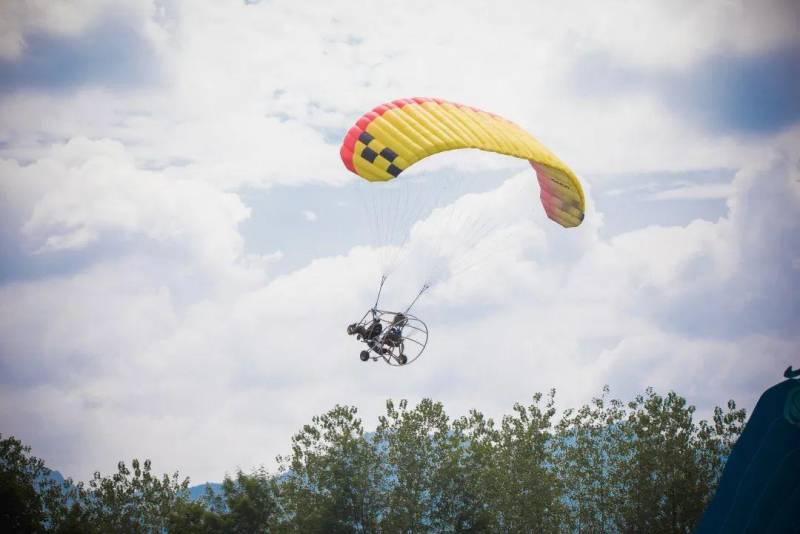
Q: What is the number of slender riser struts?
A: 2